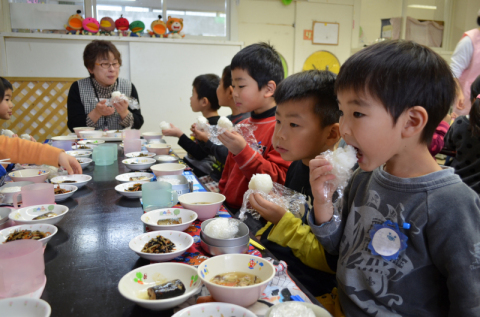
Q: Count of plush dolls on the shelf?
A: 7